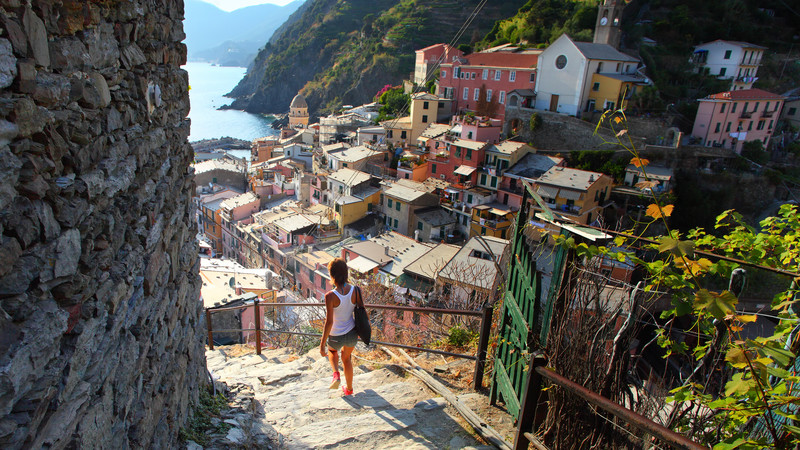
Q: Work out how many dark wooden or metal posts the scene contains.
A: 4